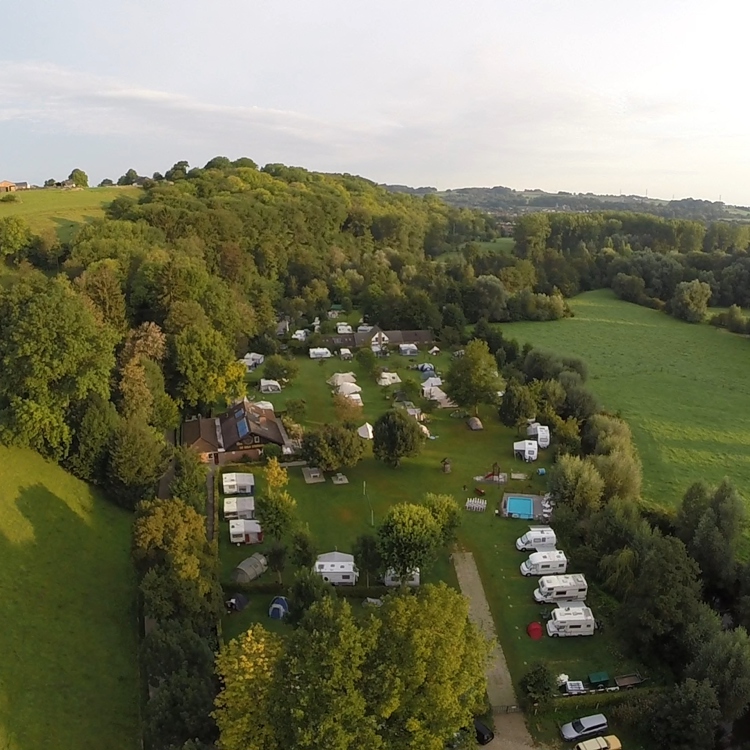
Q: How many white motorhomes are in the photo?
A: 4